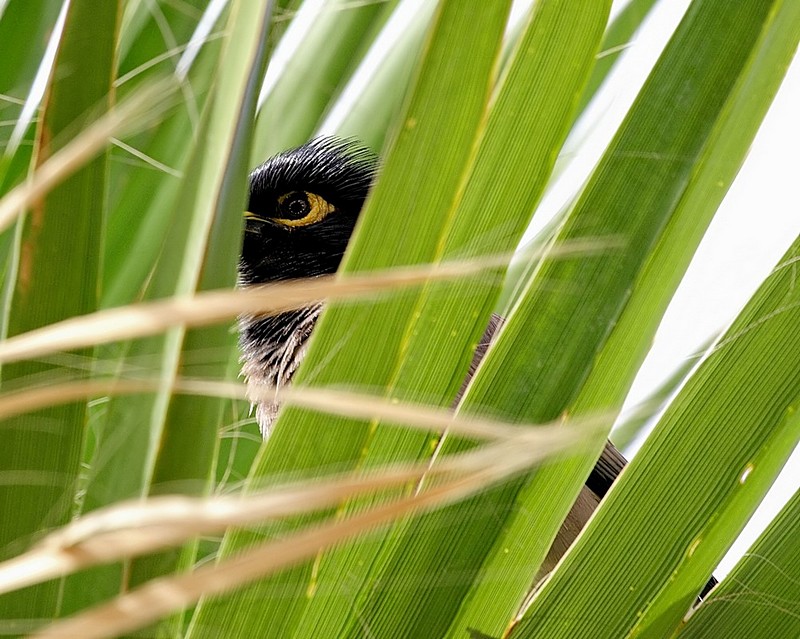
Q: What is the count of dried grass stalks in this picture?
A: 5